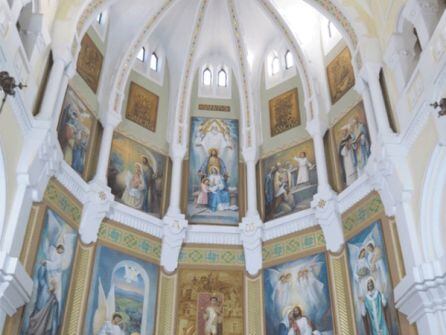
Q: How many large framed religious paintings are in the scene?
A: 10